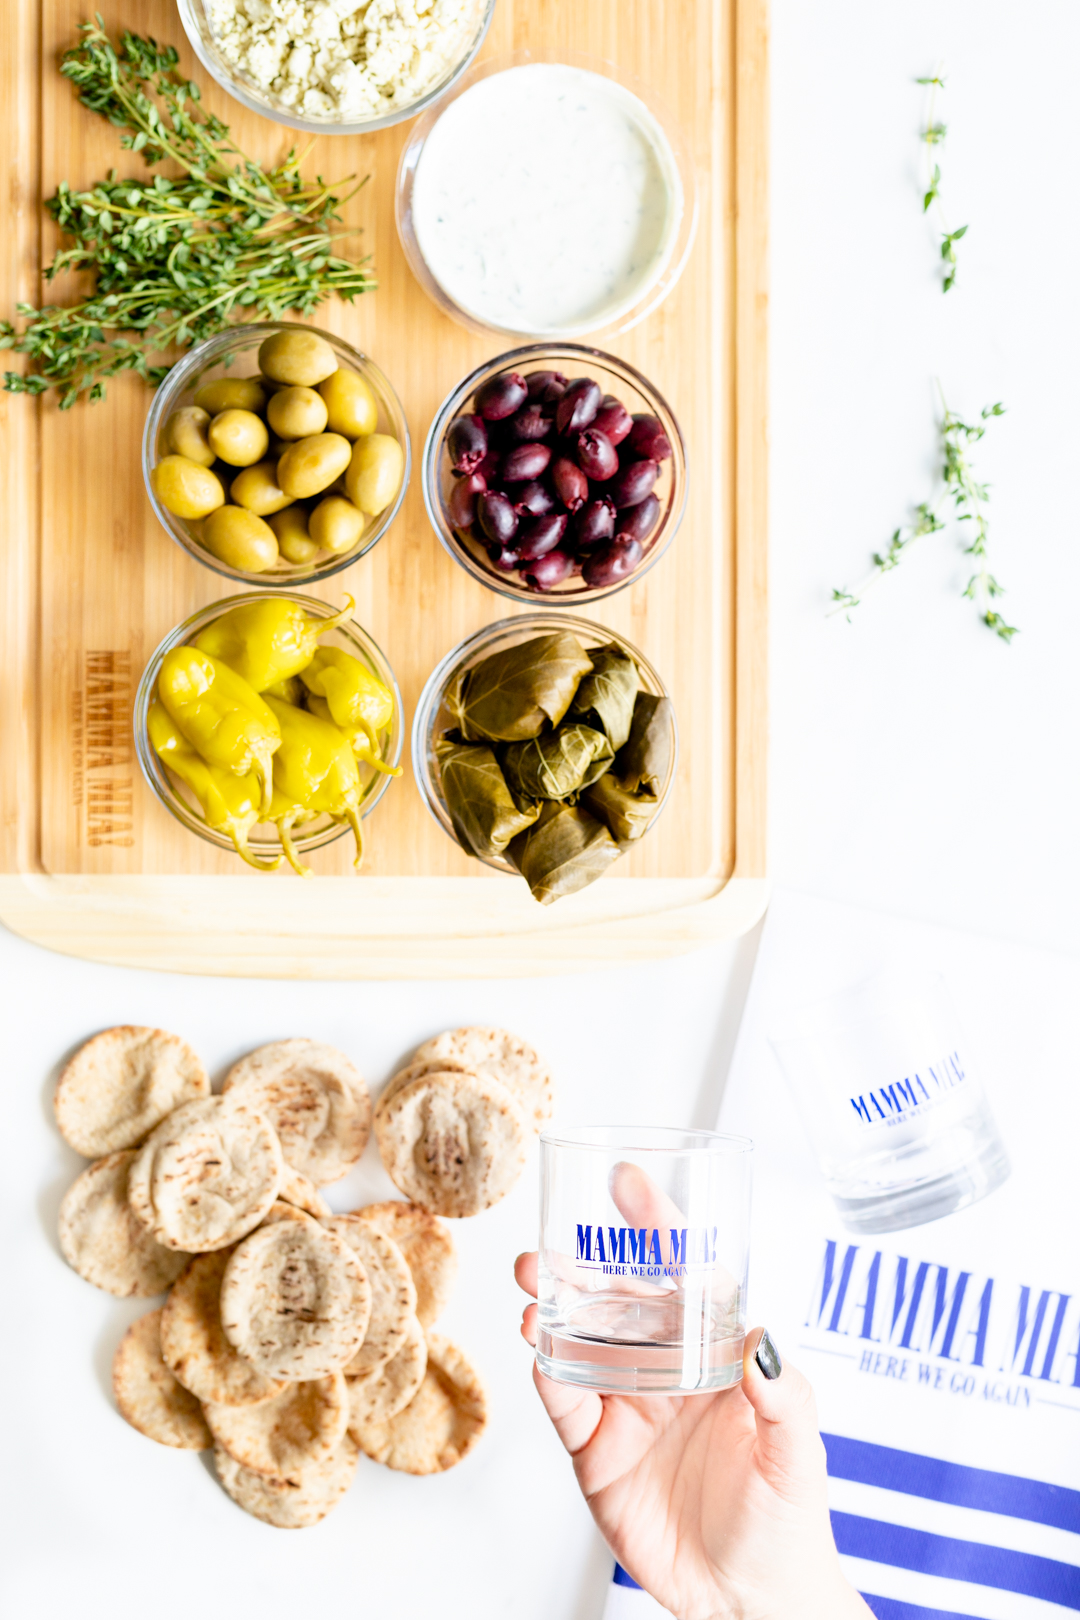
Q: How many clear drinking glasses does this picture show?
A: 2